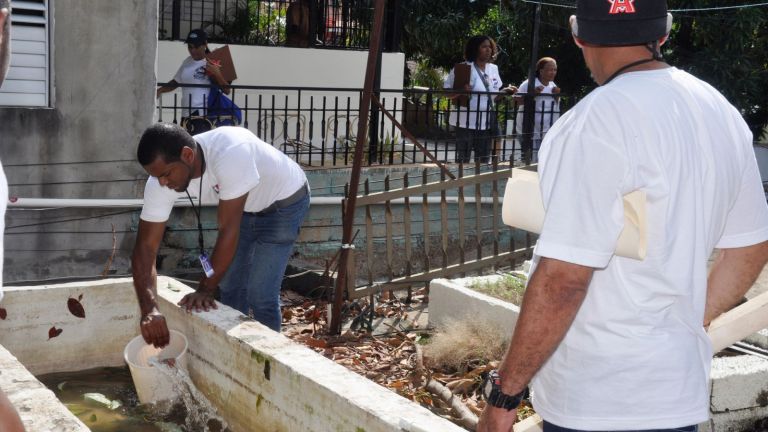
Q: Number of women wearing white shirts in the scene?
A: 3